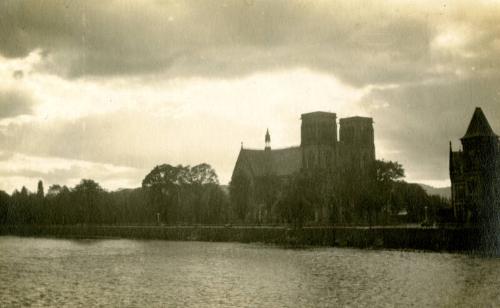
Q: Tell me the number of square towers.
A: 2